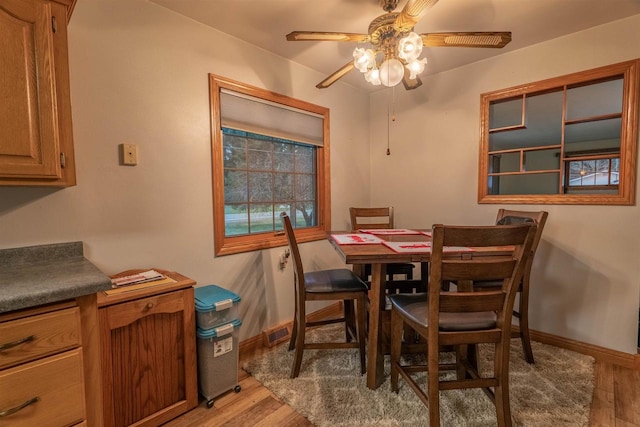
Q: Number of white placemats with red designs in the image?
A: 4